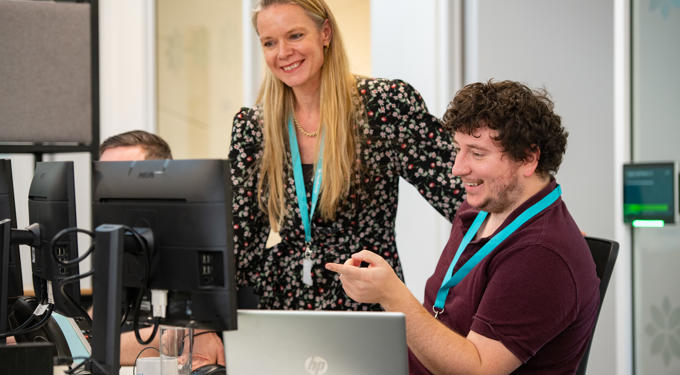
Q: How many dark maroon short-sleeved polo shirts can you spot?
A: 1